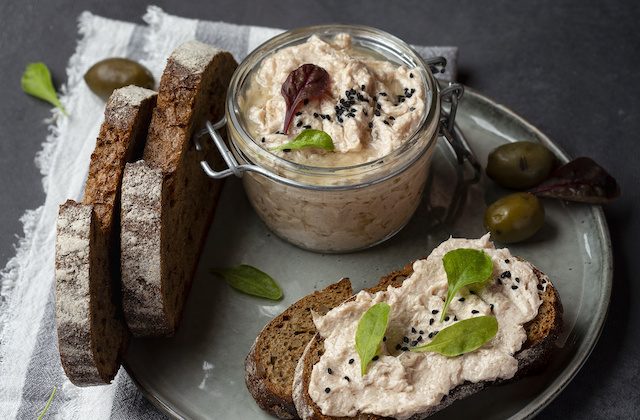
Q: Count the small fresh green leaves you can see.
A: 6